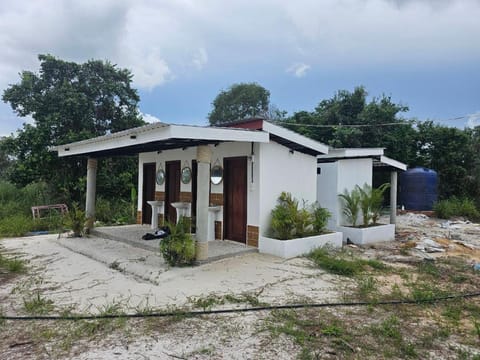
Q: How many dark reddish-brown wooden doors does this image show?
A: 4